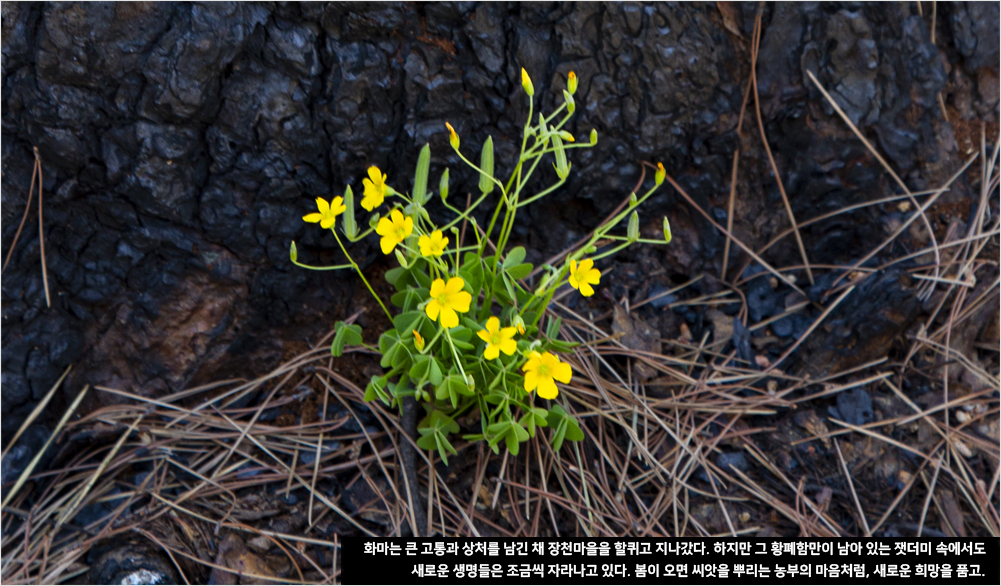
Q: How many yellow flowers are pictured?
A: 8